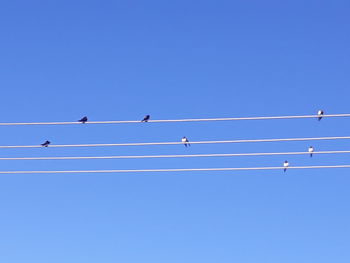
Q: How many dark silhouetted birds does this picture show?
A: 3